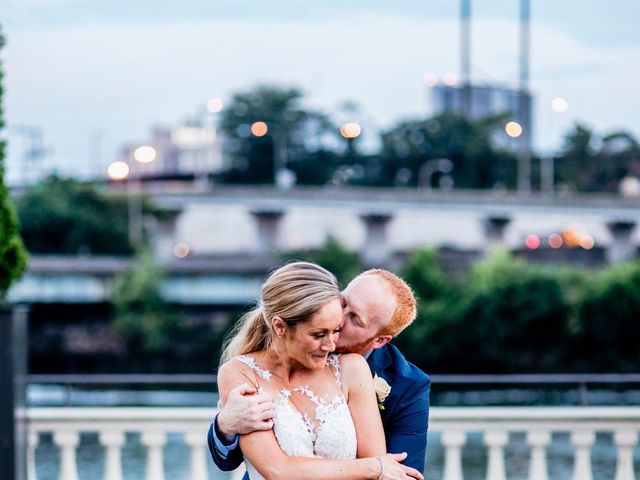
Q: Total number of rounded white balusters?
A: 10